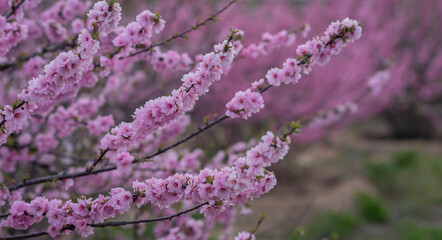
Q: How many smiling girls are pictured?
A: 0